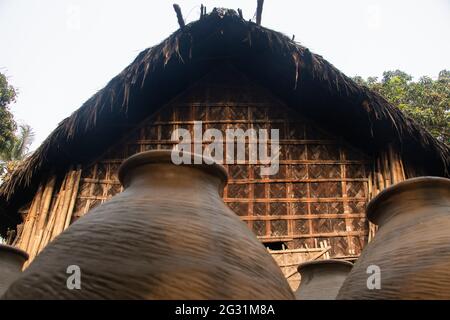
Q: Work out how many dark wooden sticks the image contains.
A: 2